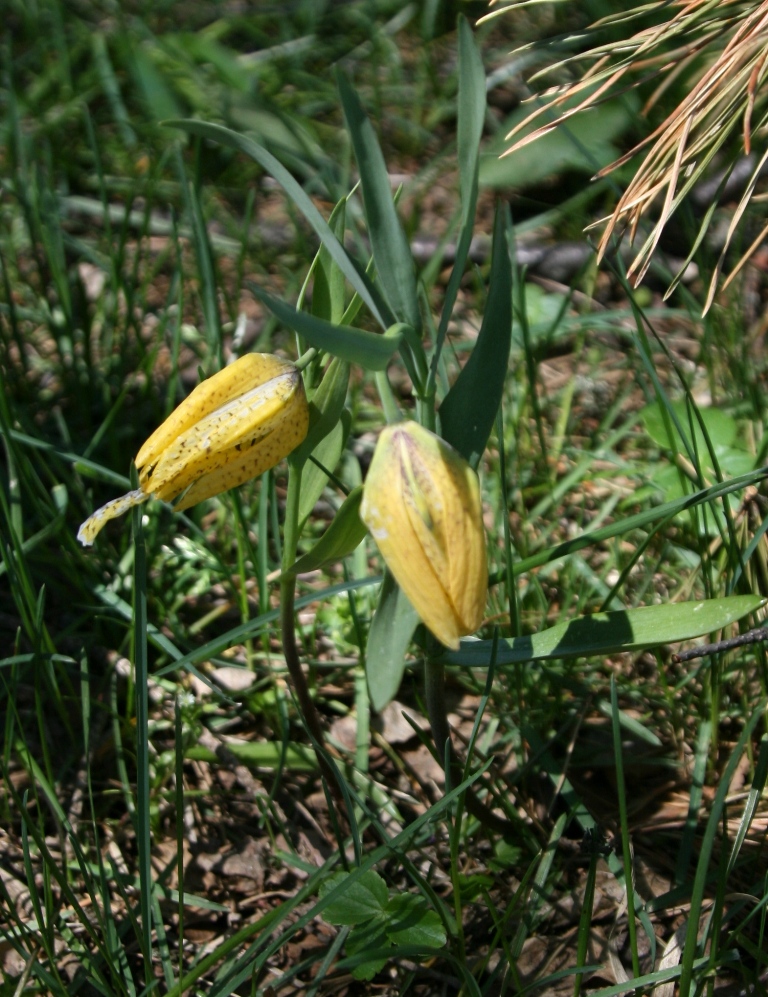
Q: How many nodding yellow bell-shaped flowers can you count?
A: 2